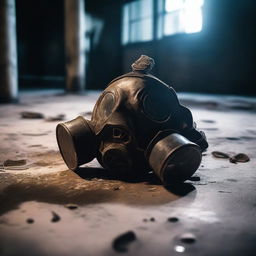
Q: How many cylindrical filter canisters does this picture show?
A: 2